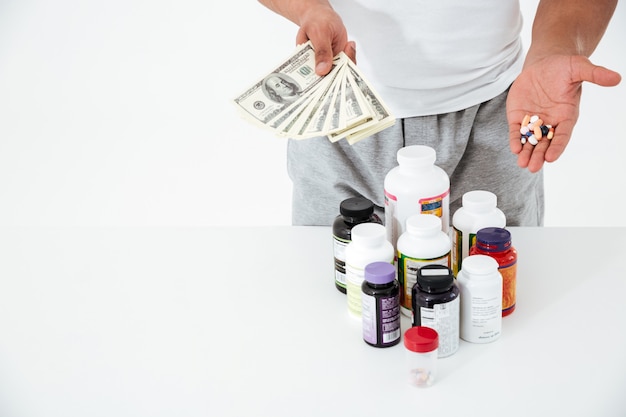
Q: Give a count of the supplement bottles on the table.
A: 10